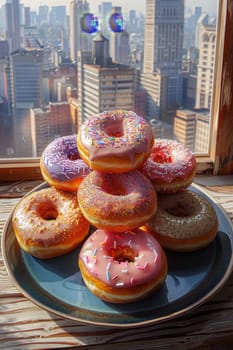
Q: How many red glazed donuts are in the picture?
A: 1